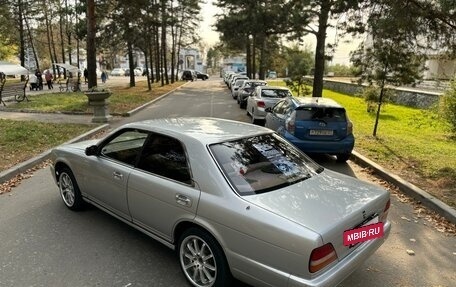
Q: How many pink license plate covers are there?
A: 1